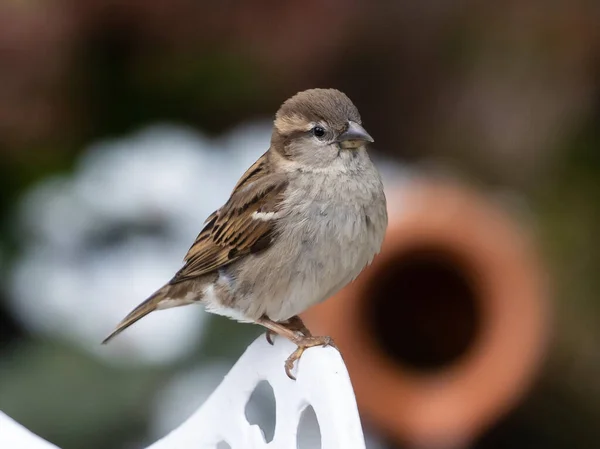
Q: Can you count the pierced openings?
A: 3